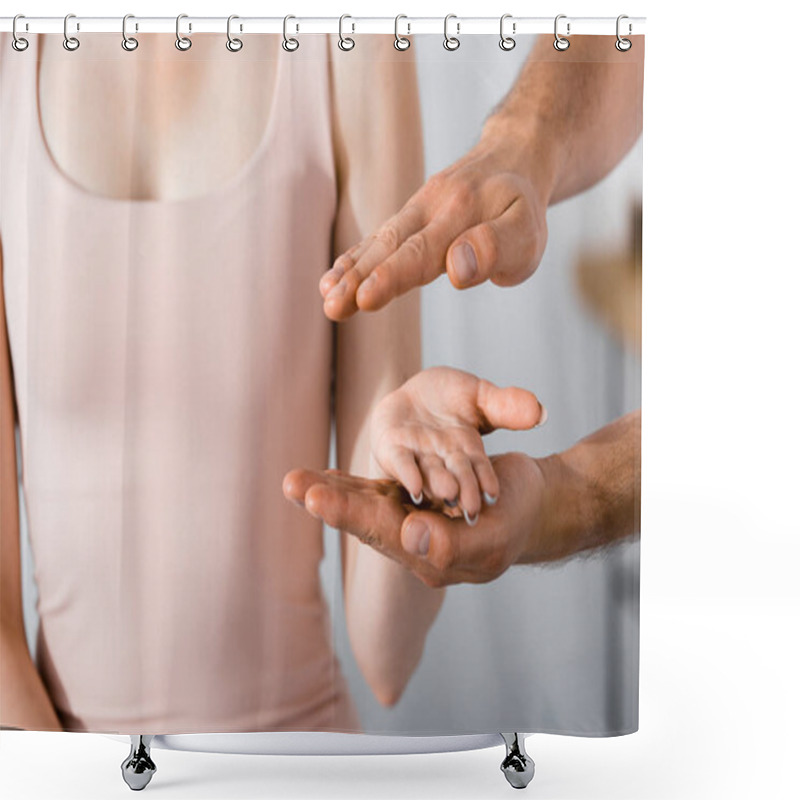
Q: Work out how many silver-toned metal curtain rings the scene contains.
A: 12